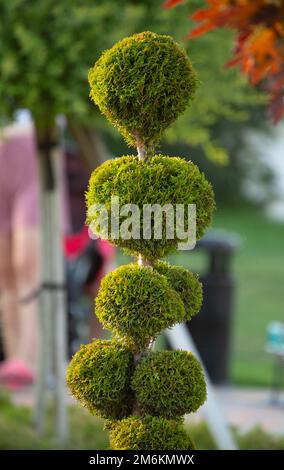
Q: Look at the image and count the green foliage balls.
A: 7